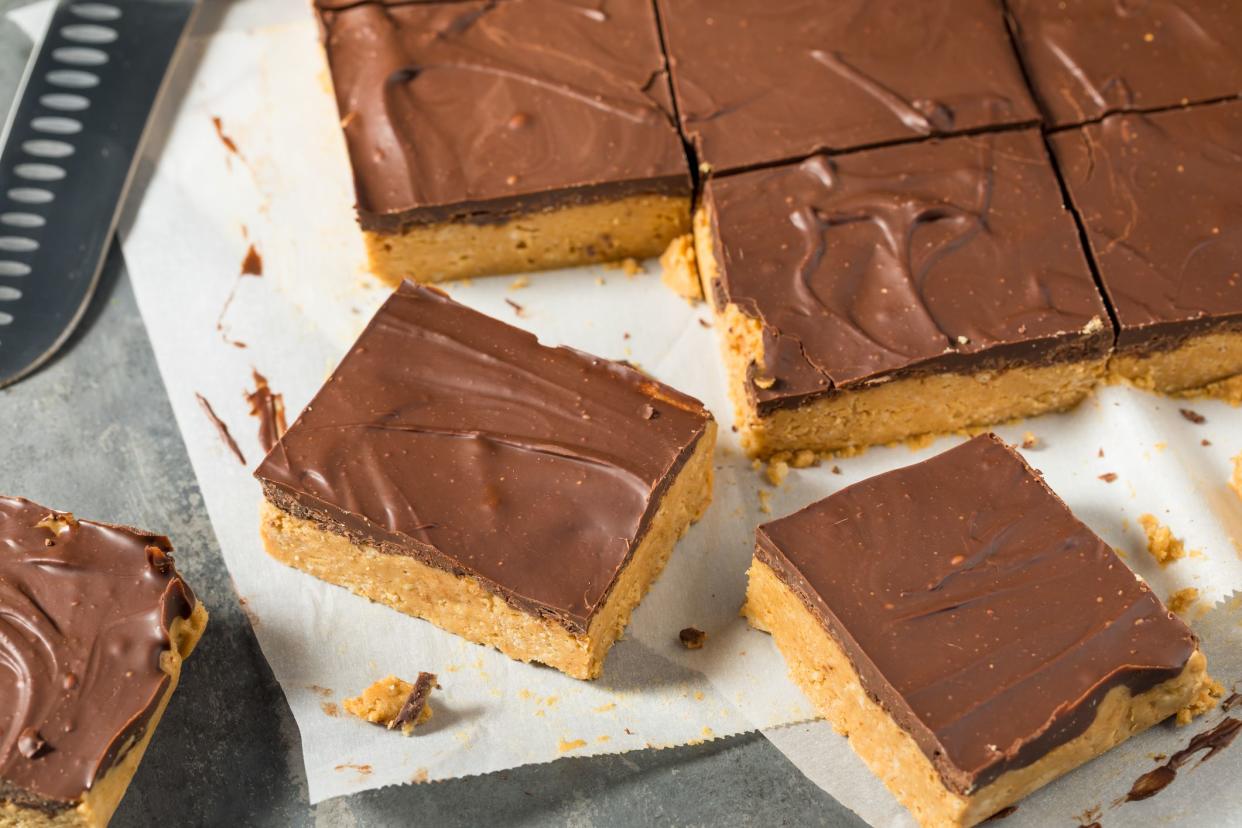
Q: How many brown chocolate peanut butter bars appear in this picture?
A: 8